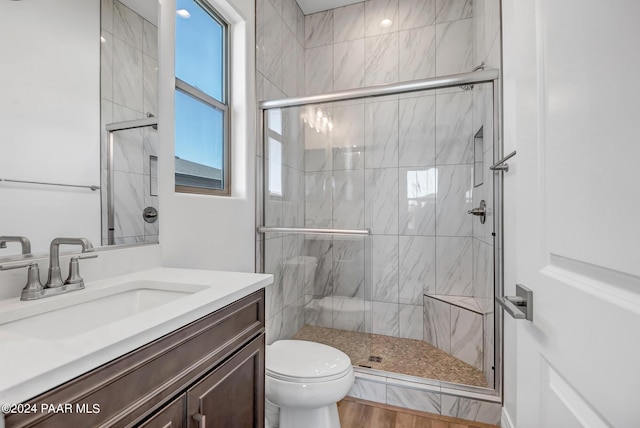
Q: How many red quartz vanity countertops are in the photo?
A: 0